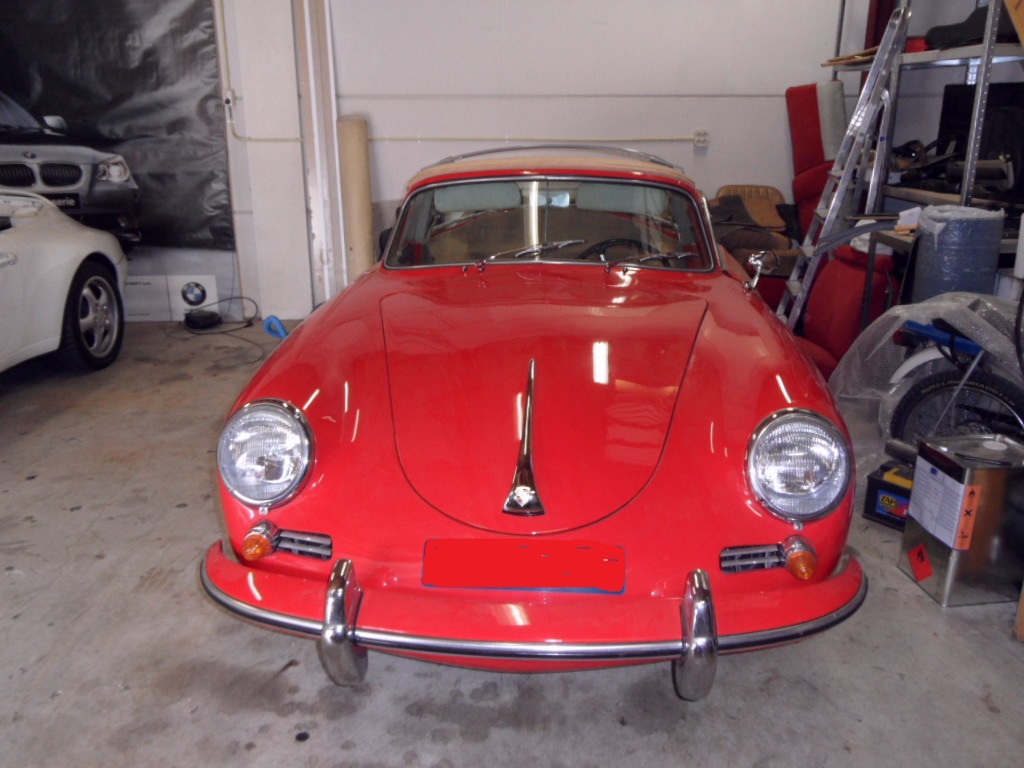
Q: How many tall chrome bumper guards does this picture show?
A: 2